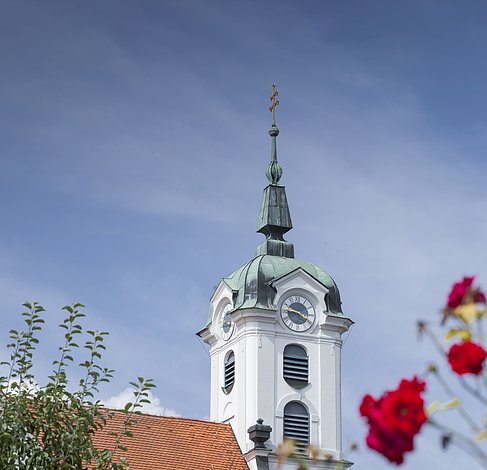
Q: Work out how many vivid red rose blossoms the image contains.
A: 3